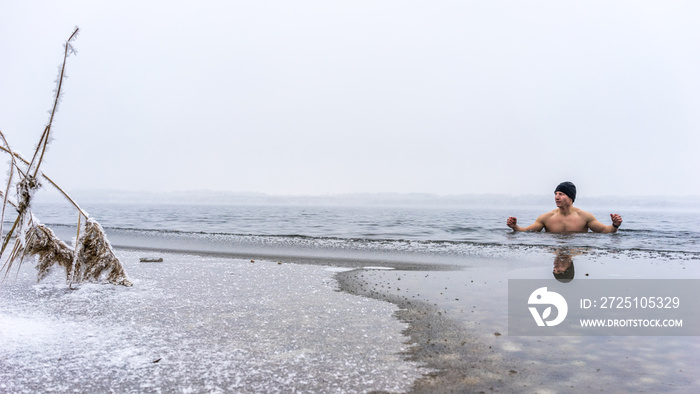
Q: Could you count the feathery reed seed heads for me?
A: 2